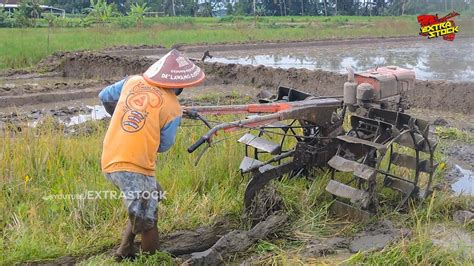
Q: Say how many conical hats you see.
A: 1